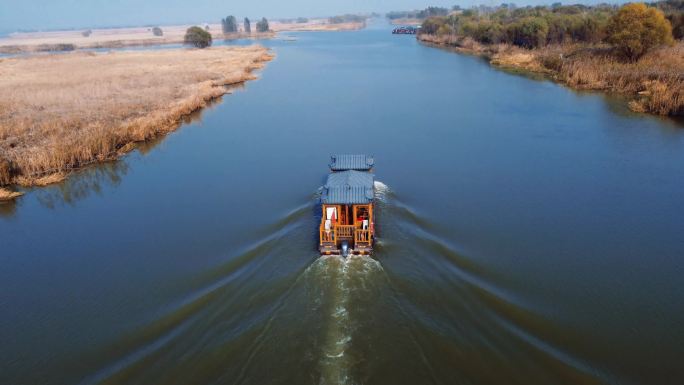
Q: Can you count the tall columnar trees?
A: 3